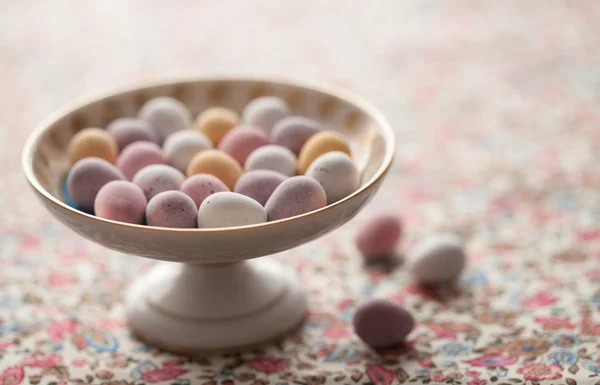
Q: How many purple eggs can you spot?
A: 7